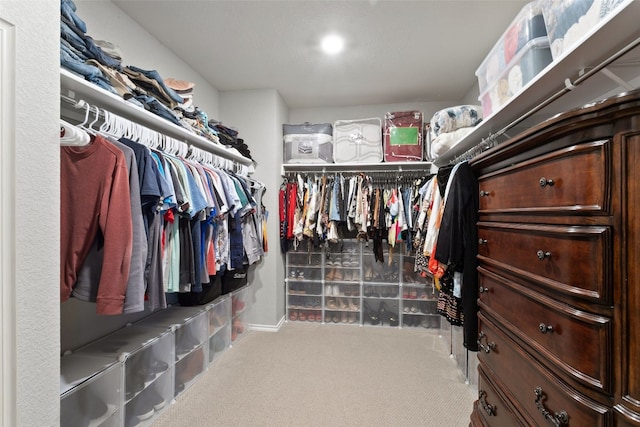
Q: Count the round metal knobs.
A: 6